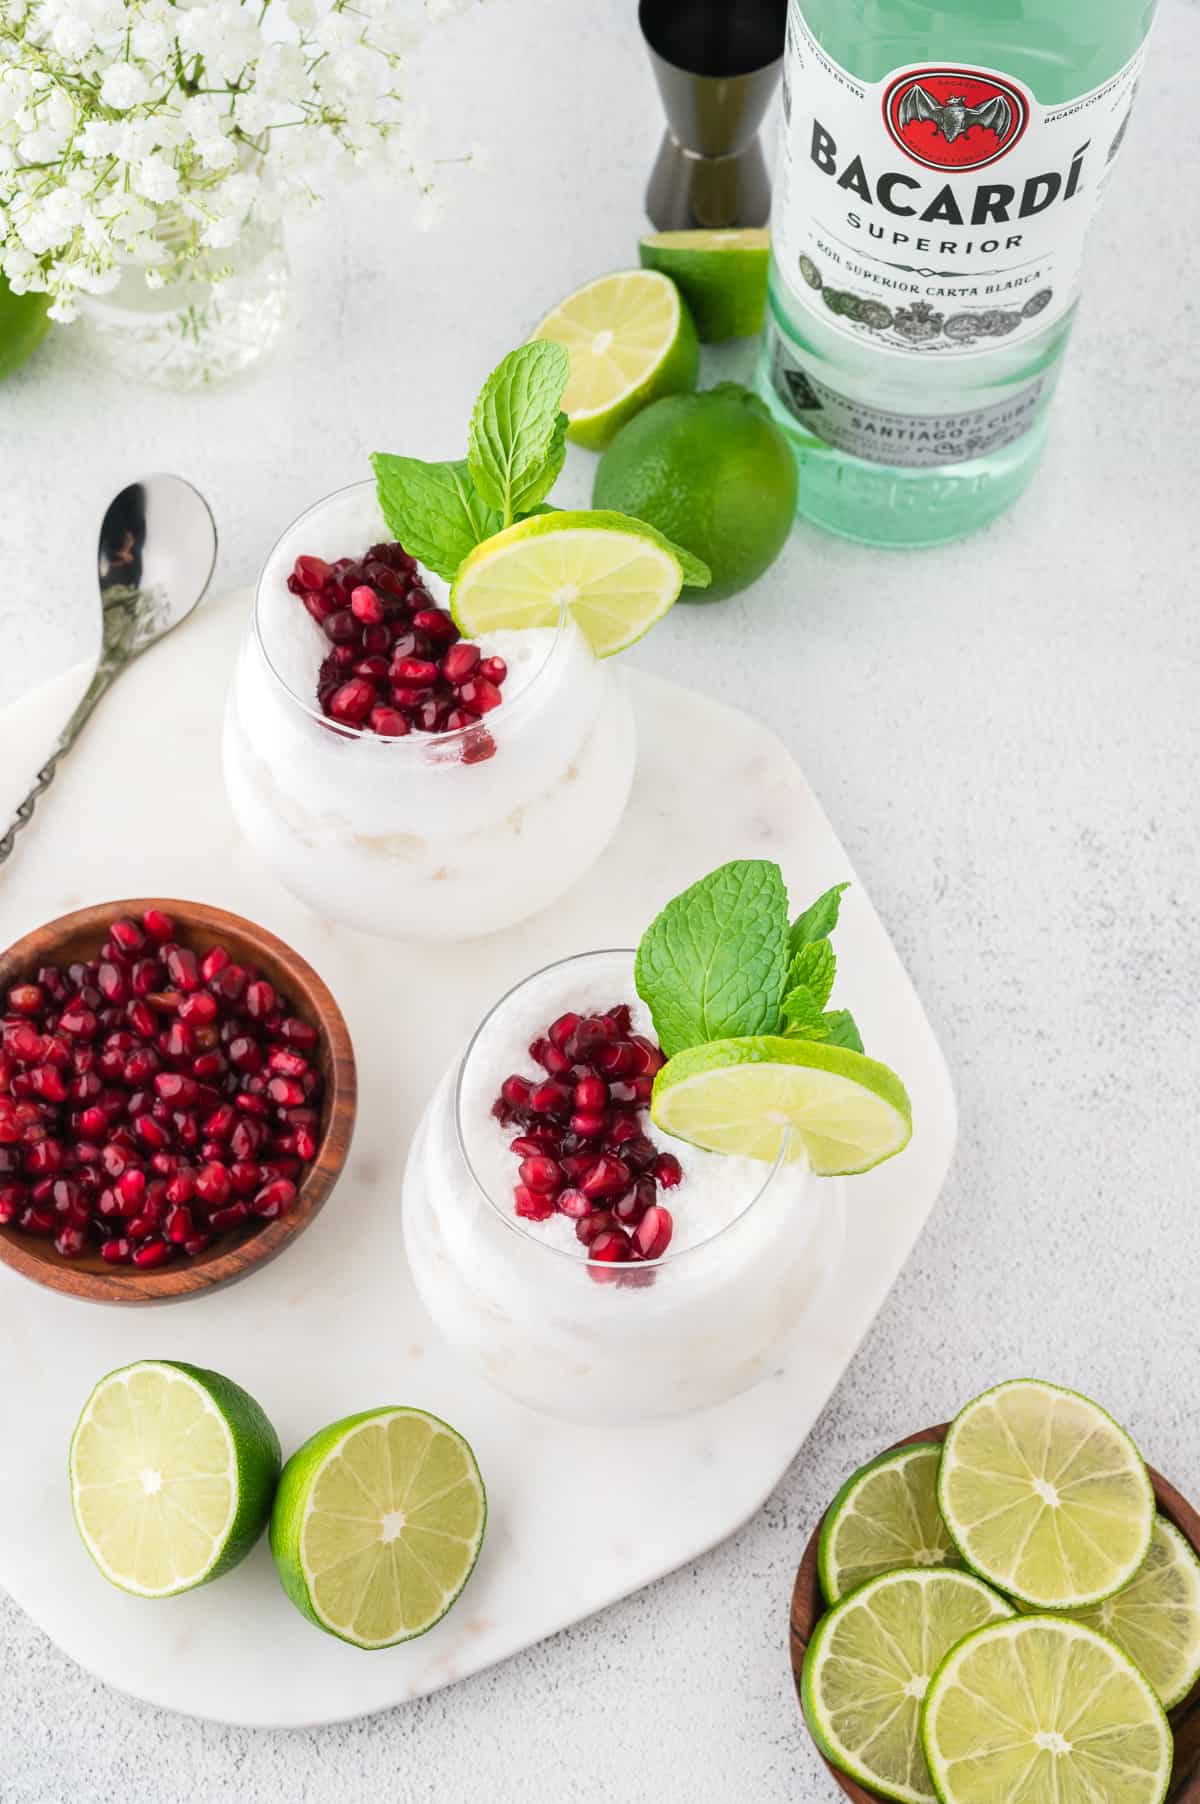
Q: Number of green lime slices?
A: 7